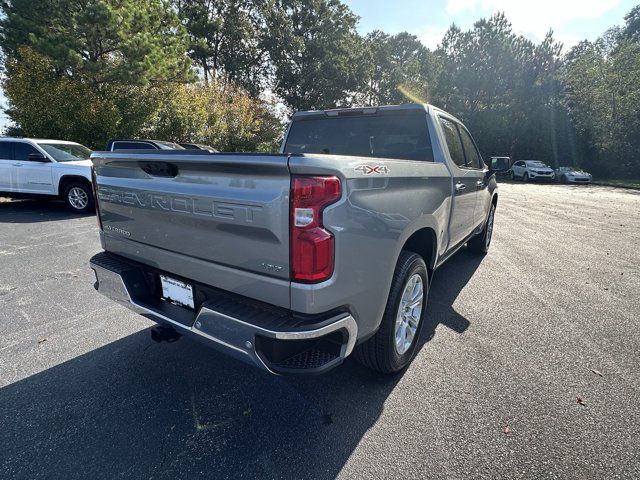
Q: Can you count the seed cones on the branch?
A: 0